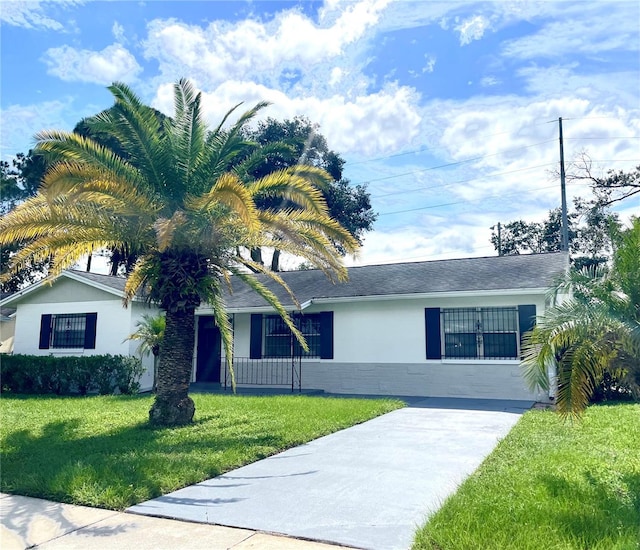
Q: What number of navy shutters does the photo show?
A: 6